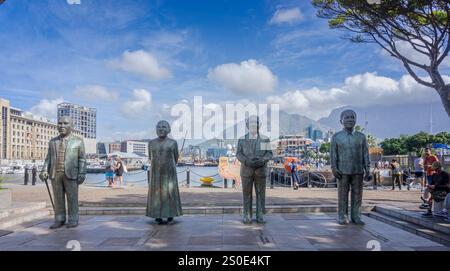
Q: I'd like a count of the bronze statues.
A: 4